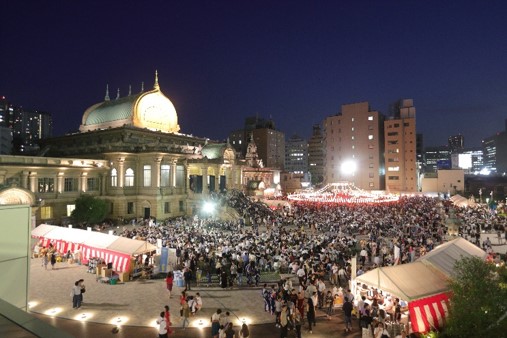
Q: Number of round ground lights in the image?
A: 7